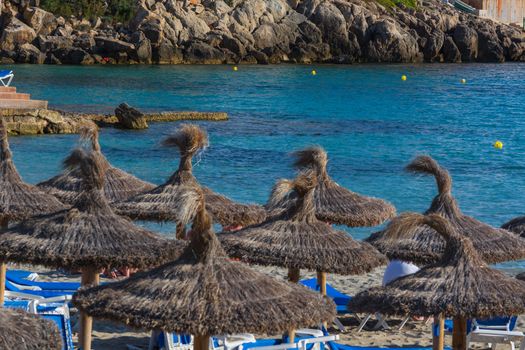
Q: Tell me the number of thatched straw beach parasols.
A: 11